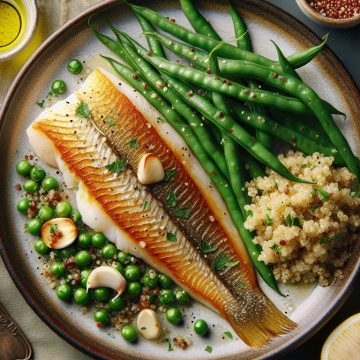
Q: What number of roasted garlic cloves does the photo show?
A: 4